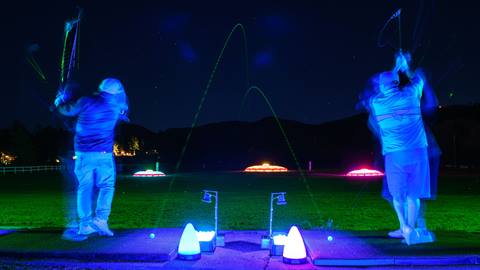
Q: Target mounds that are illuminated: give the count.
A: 3